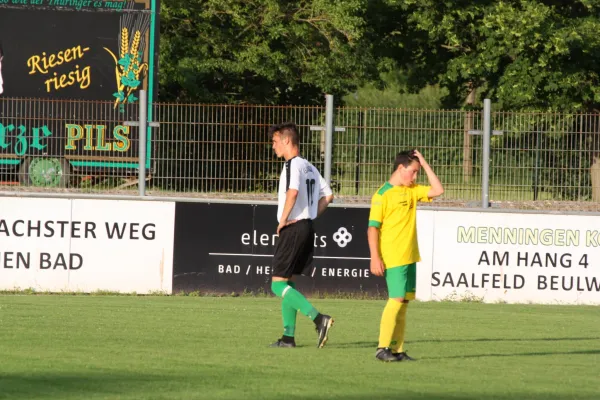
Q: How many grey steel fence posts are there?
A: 3